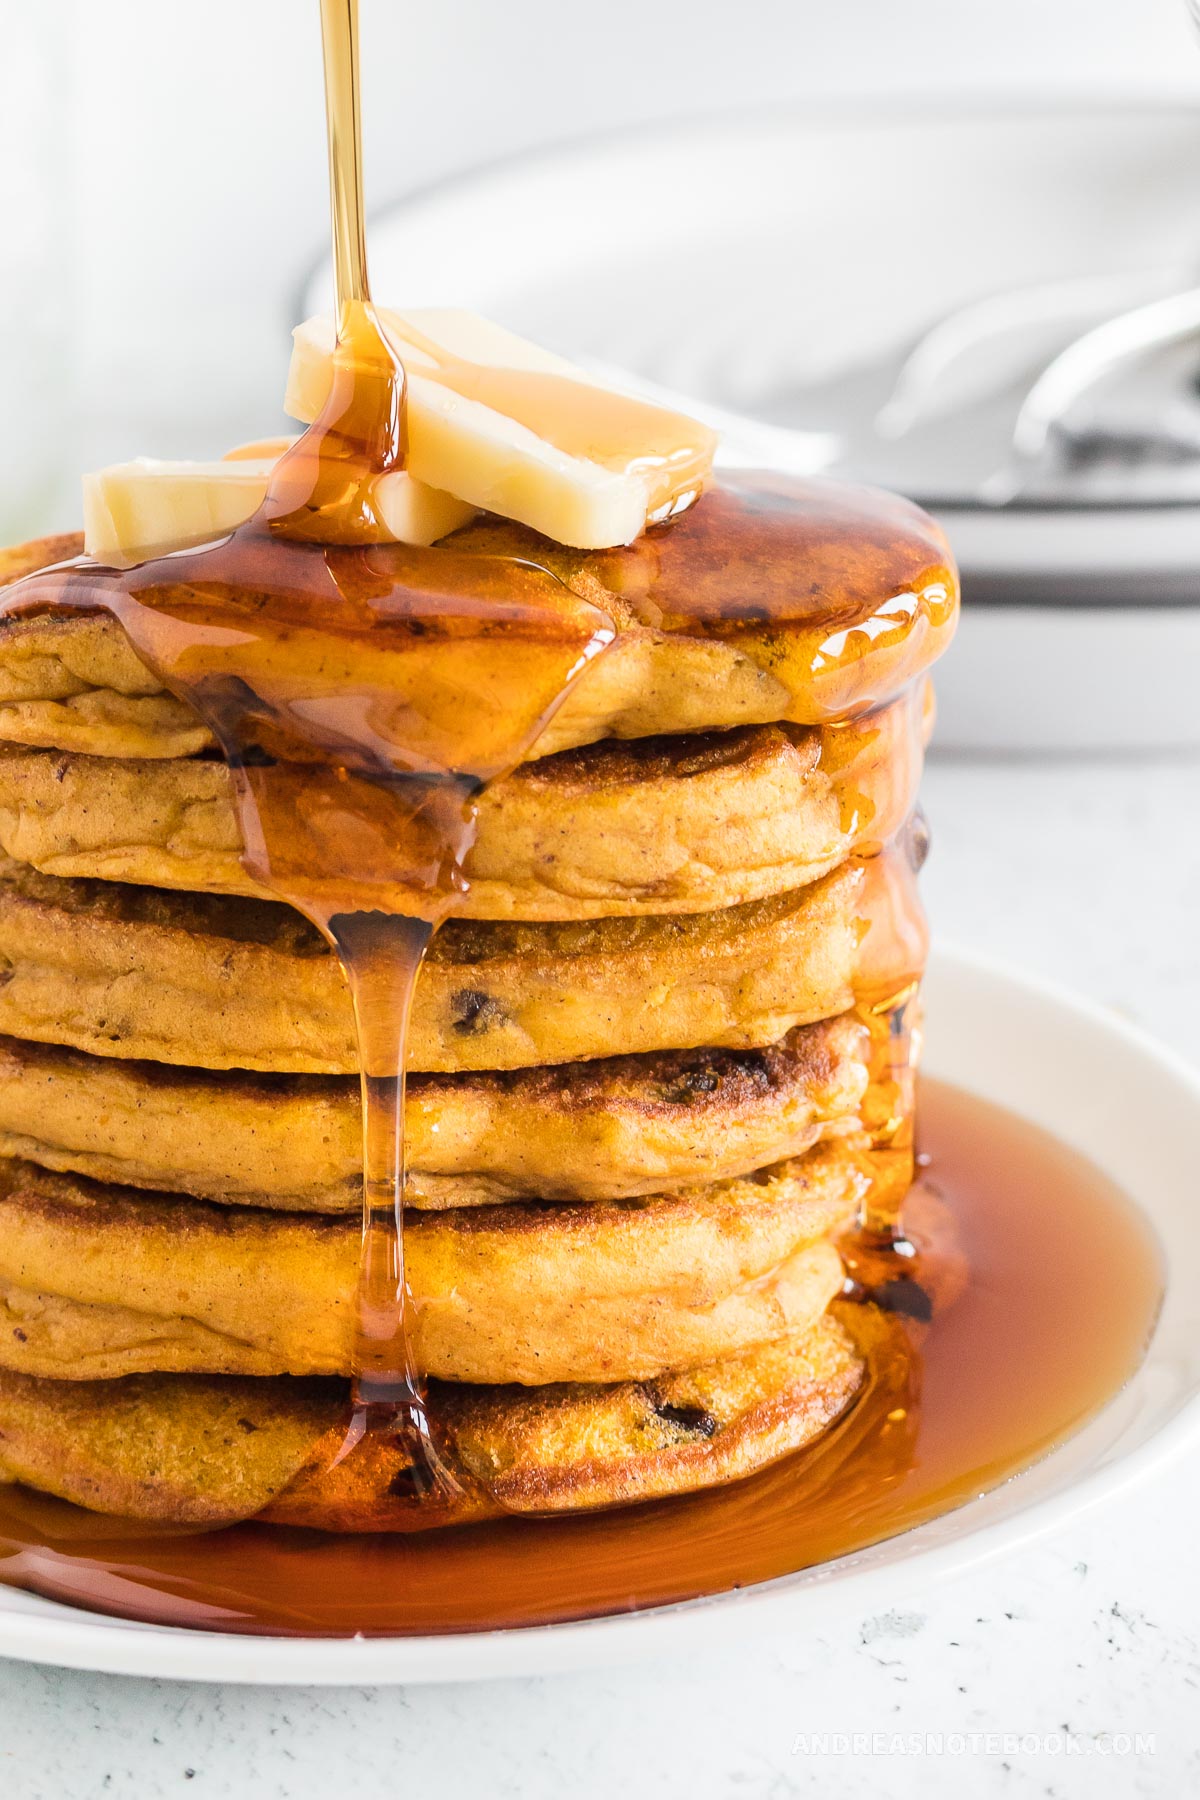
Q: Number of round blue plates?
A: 0